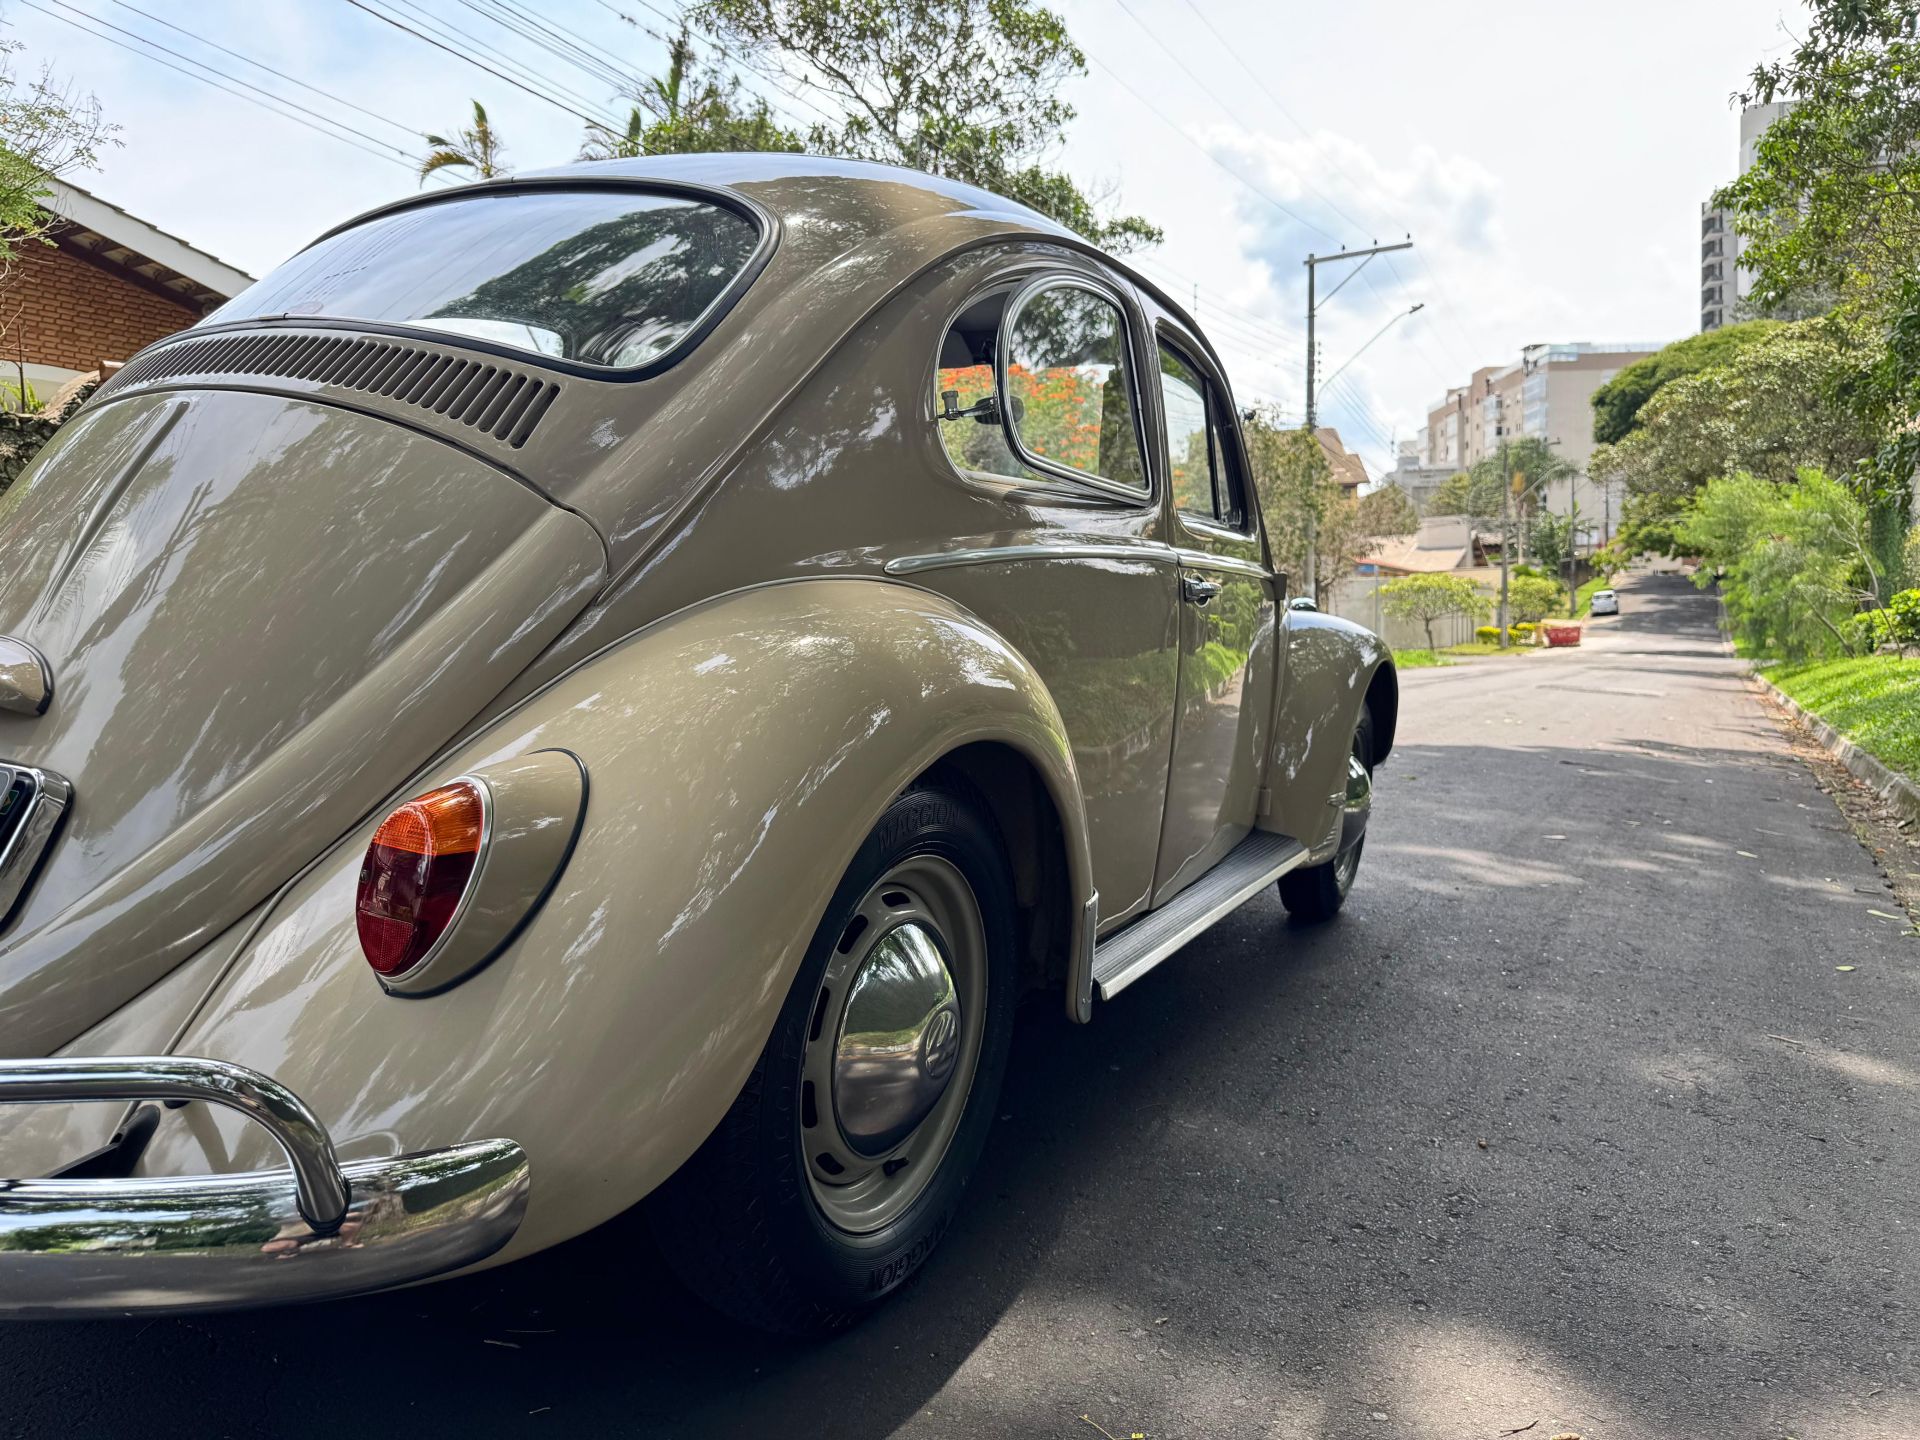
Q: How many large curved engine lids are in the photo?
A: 1